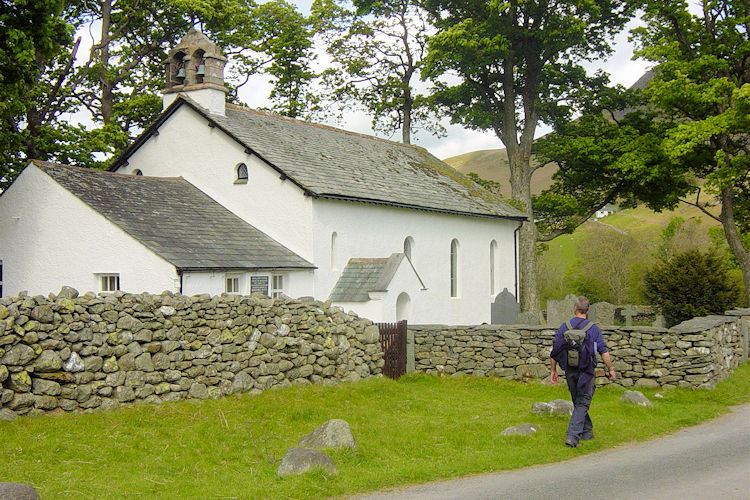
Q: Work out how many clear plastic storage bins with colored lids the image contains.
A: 0